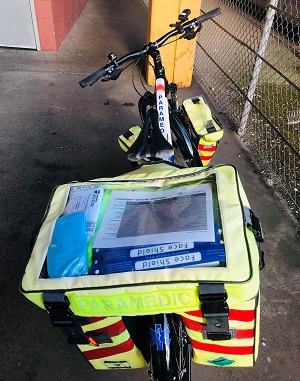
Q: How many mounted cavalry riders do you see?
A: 0